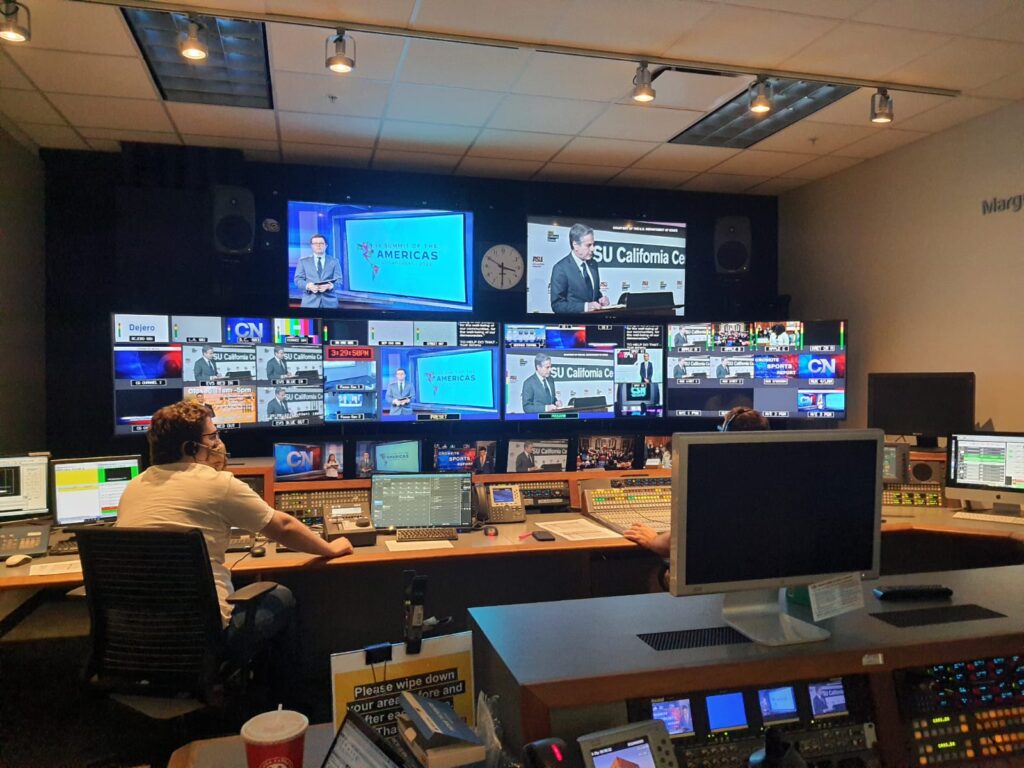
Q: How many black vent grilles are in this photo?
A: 2